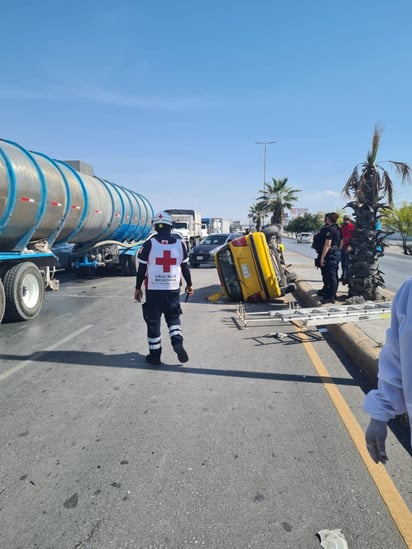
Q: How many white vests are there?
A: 1